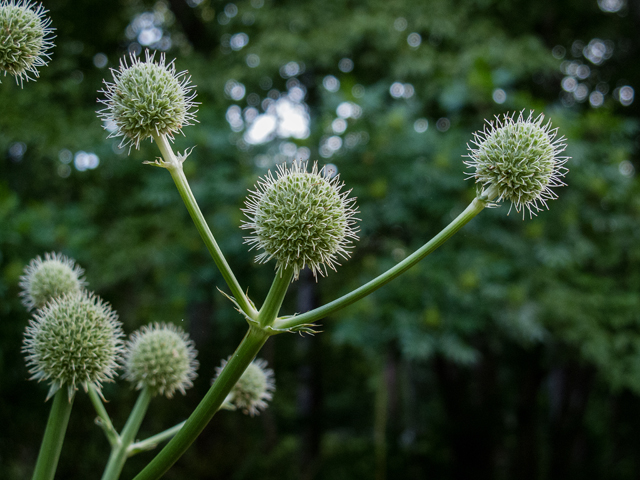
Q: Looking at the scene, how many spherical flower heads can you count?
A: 8